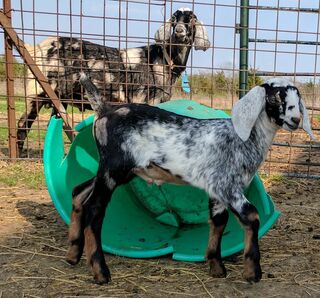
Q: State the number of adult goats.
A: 1